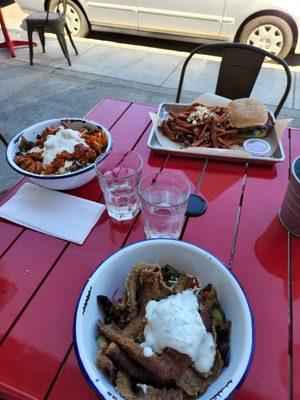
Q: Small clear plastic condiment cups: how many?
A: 1